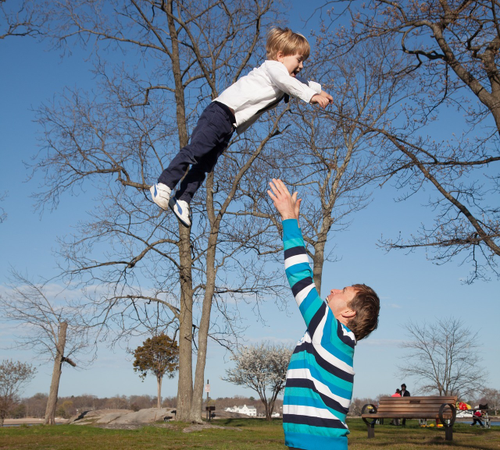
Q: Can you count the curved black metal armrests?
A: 2